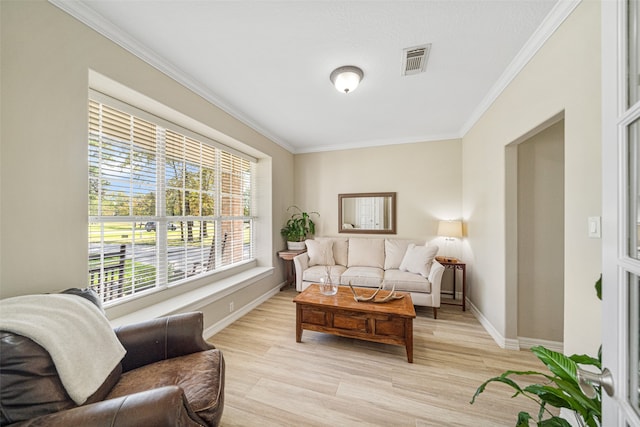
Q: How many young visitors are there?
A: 0